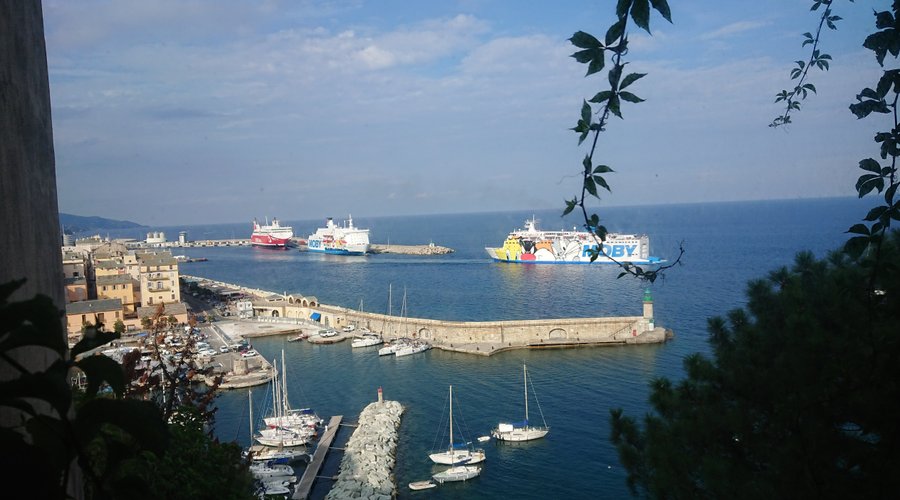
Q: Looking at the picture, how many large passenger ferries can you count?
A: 3